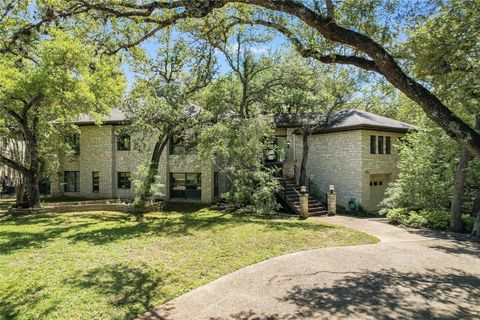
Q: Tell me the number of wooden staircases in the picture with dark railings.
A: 1